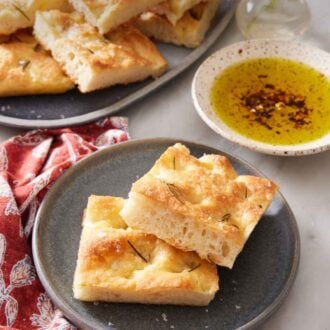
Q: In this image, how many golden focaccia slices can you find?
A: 8